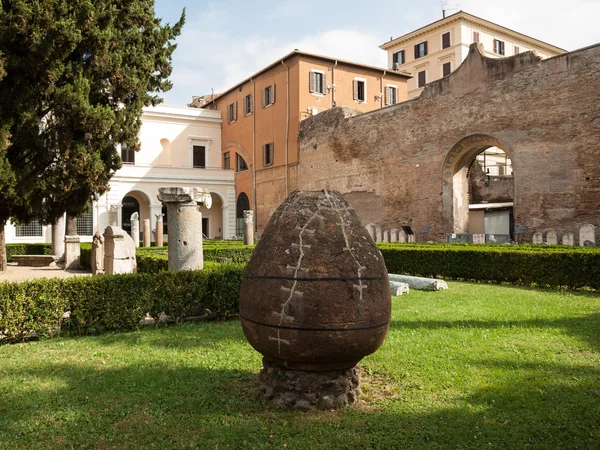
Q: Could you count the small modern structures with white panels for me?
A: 1